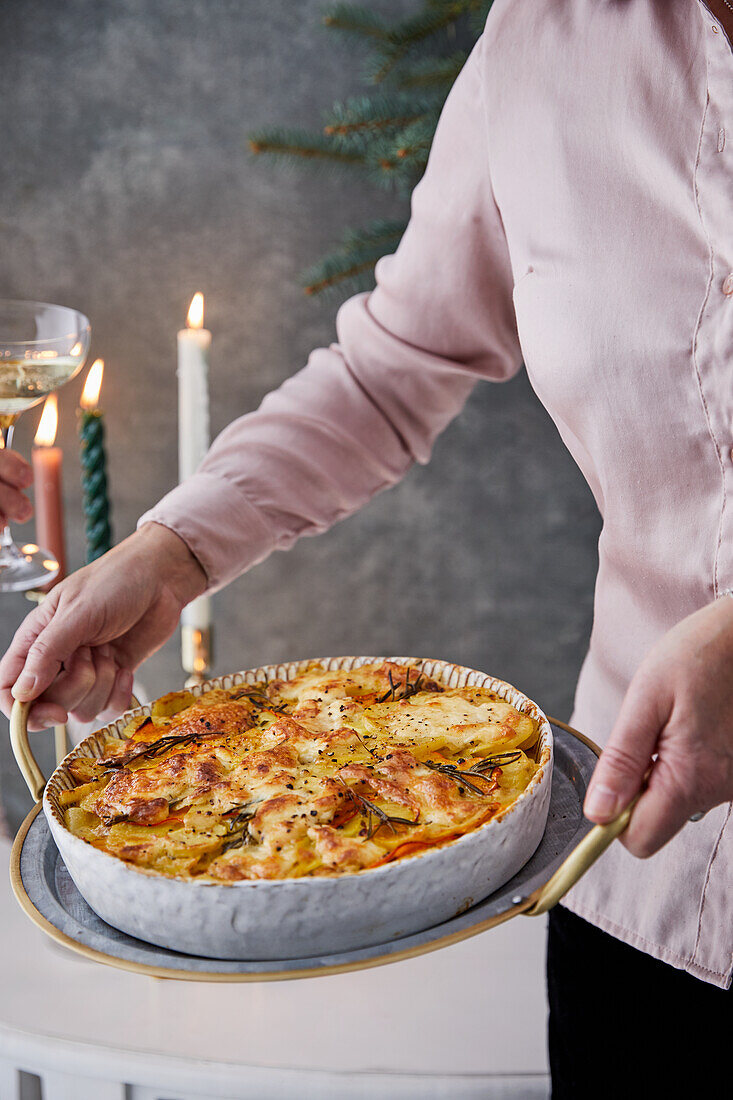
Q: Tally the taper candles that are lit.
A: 3